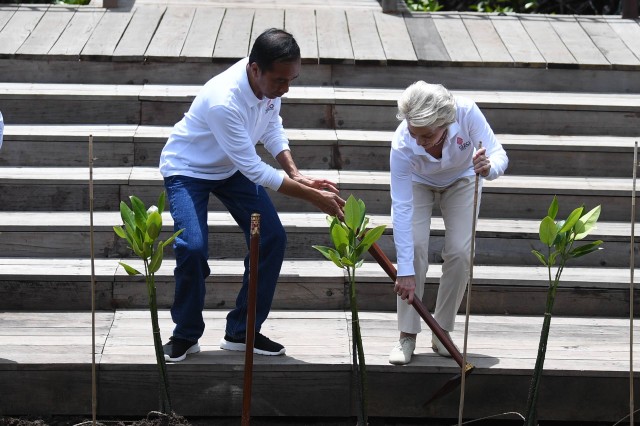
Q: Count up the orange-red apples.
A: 0